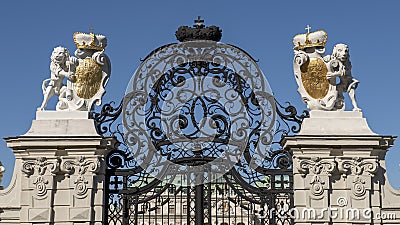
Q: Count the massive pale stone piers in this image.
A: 2